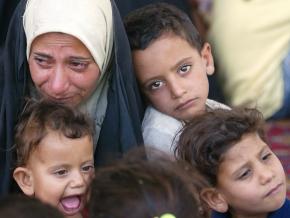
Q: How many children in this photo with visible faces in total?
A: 3